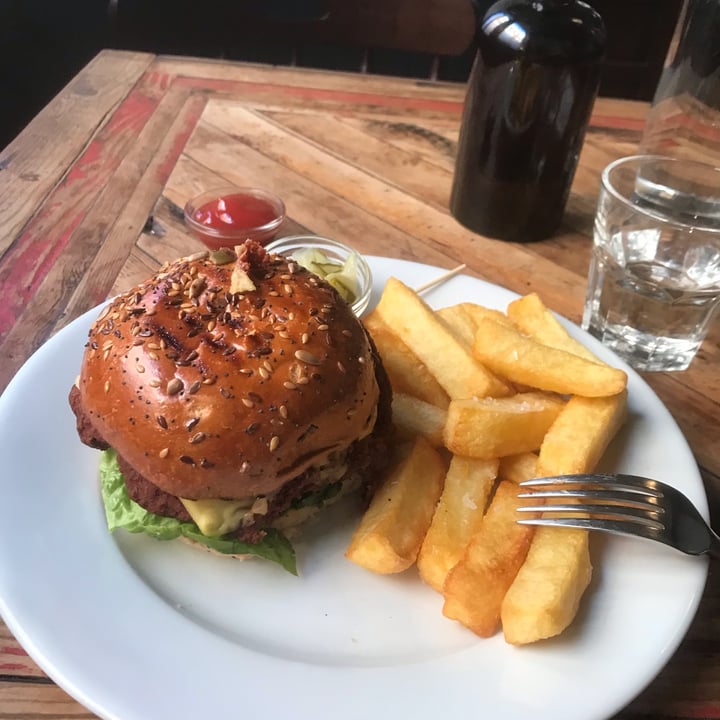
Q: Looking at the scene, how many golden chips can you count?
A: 13